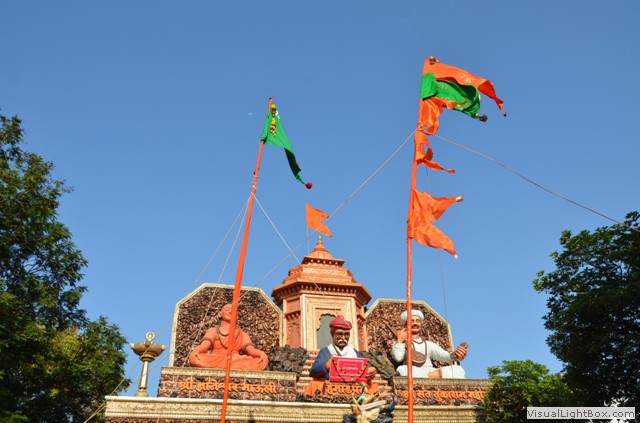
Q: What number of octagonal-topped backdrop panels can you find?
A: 2